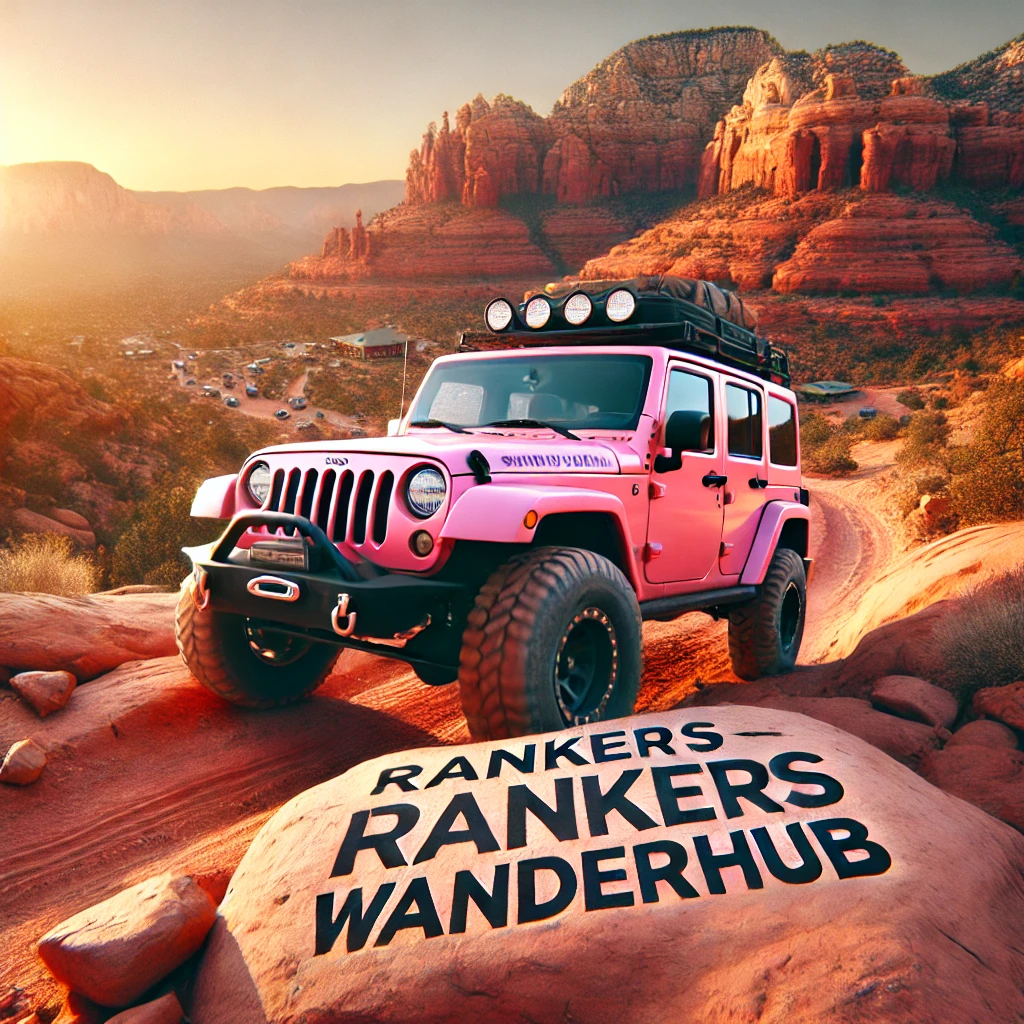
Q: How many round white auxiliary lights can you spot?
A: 4